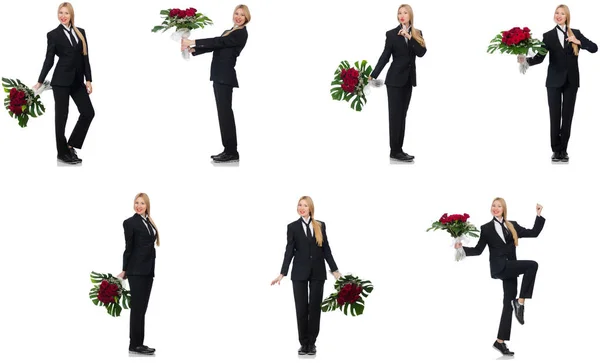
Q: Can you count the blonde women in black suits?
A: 7